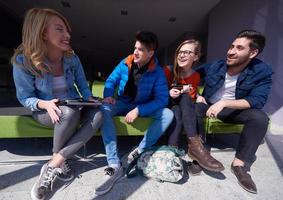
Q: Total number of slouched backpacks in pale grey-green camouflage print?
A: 1